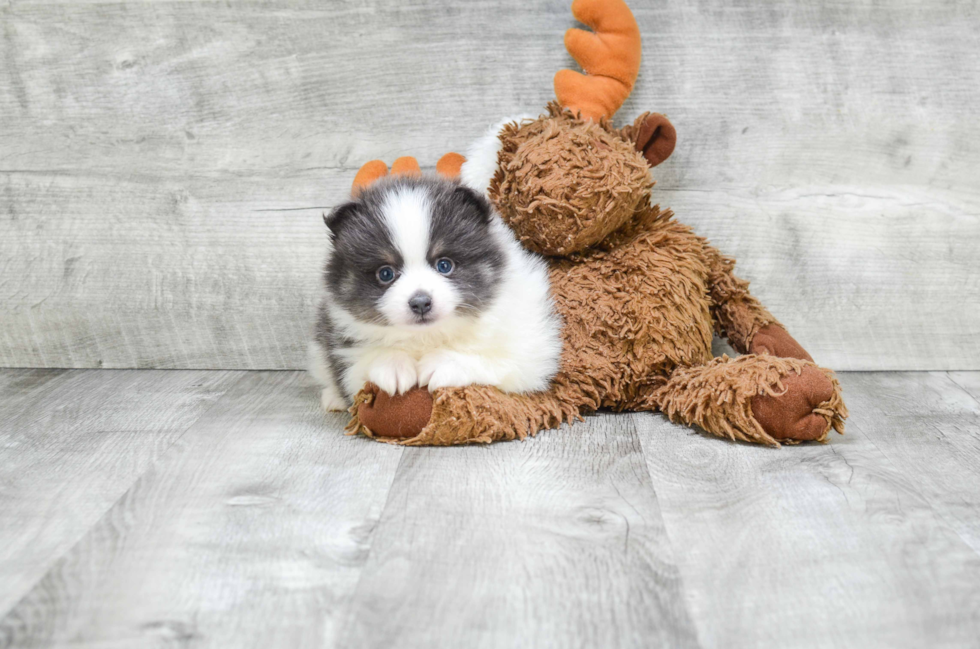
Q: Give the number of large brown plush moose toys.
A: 1